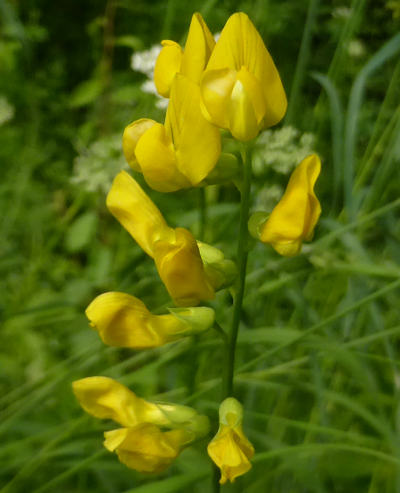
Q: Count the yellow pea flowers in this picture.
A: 10